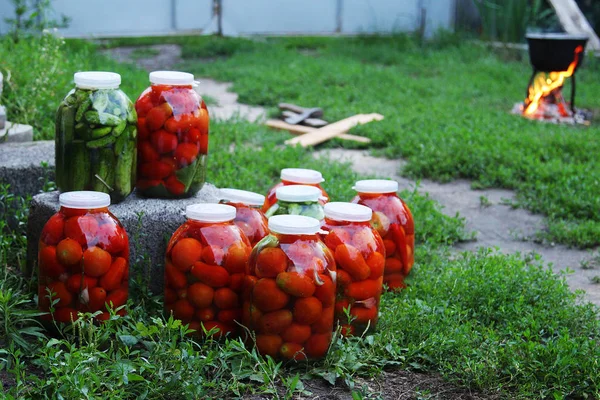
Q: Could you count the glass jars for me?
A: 10